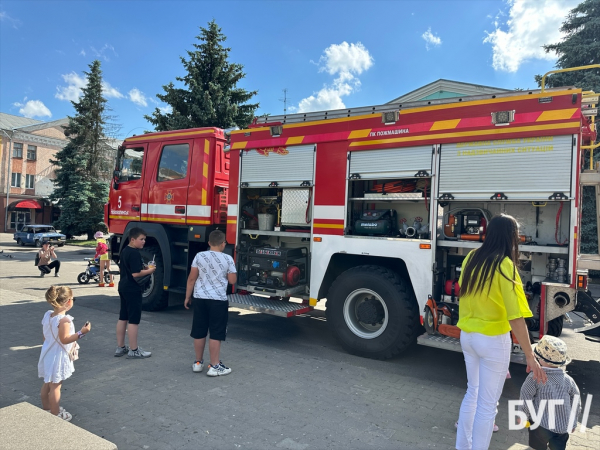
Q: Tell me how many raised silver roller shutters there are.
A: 3